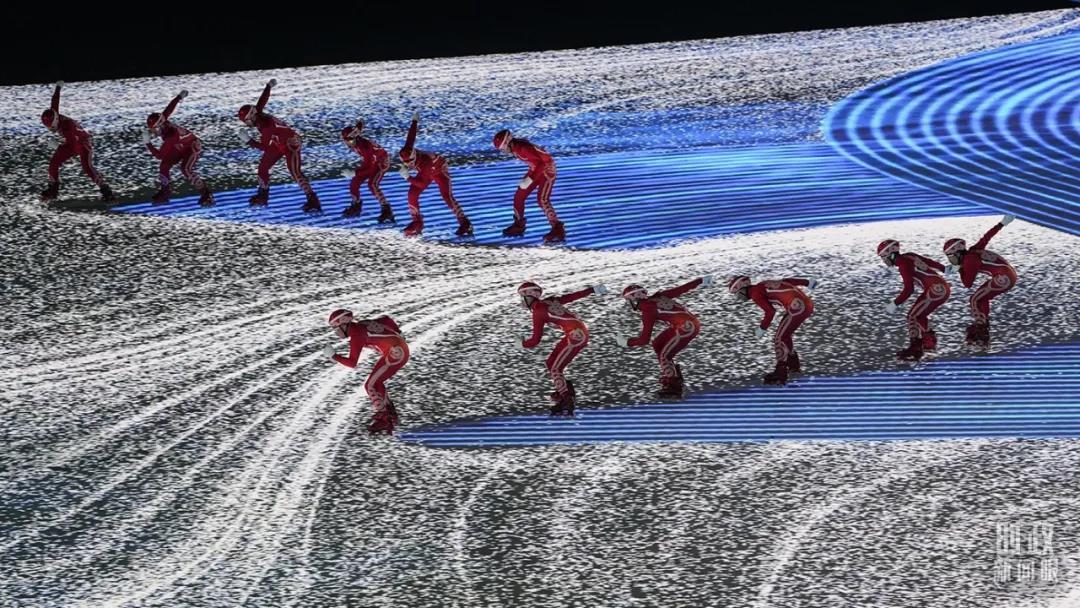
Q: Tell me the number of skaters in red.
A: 12